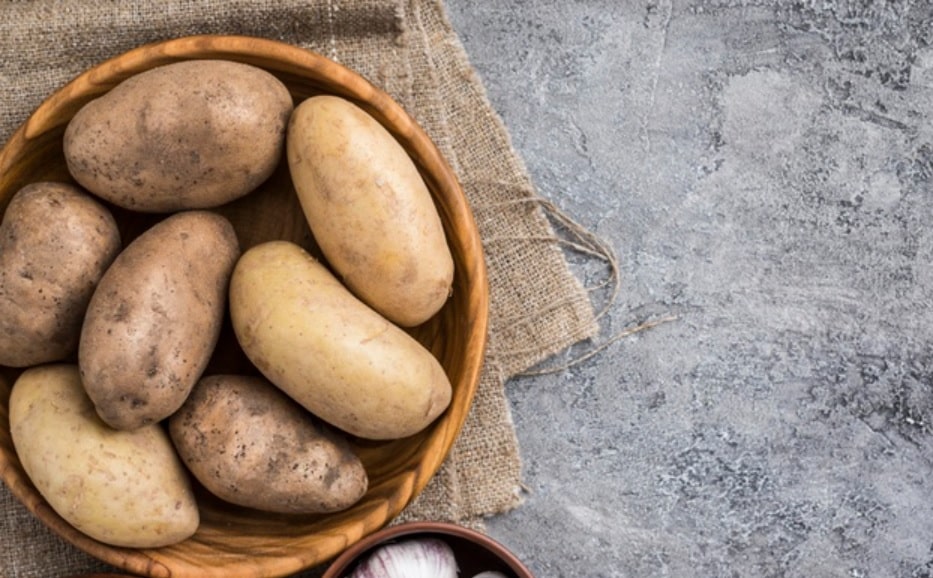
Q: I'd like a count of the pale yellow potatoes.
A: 3